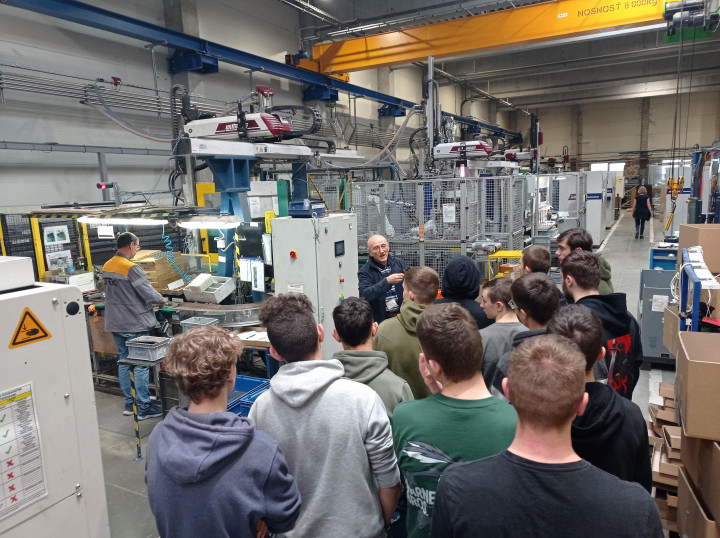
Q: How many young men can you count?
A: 13